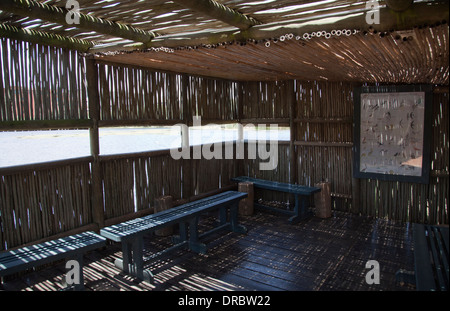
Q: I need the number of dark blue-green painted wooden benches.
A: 4